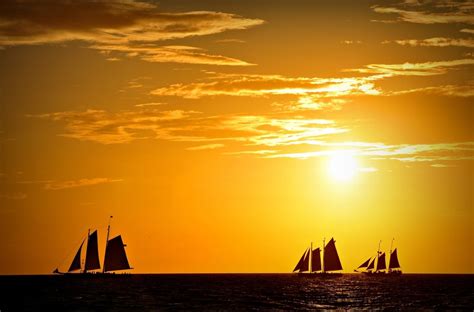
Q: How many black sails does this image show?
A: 11